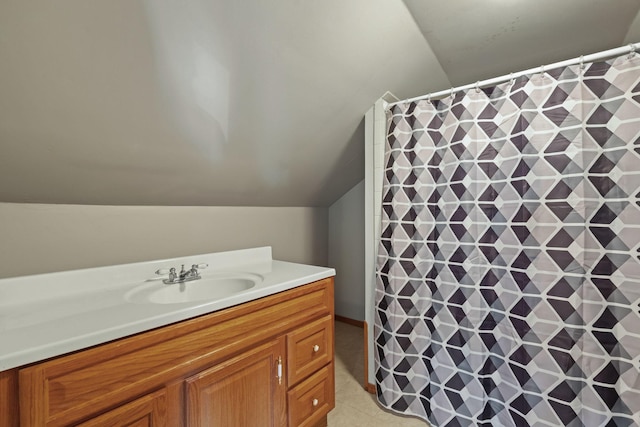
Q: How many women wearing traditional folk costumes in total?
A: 0